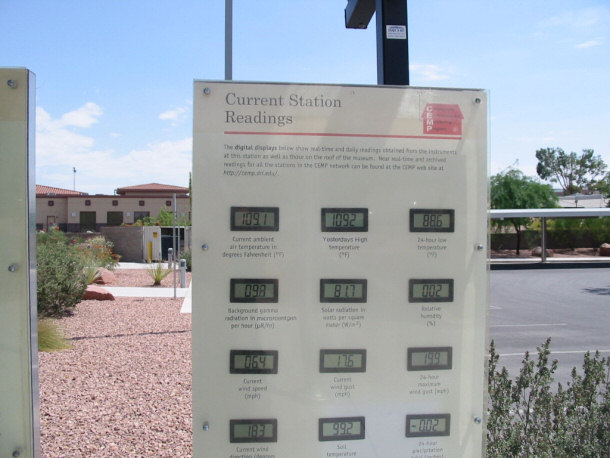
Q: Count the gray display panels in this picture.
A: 12